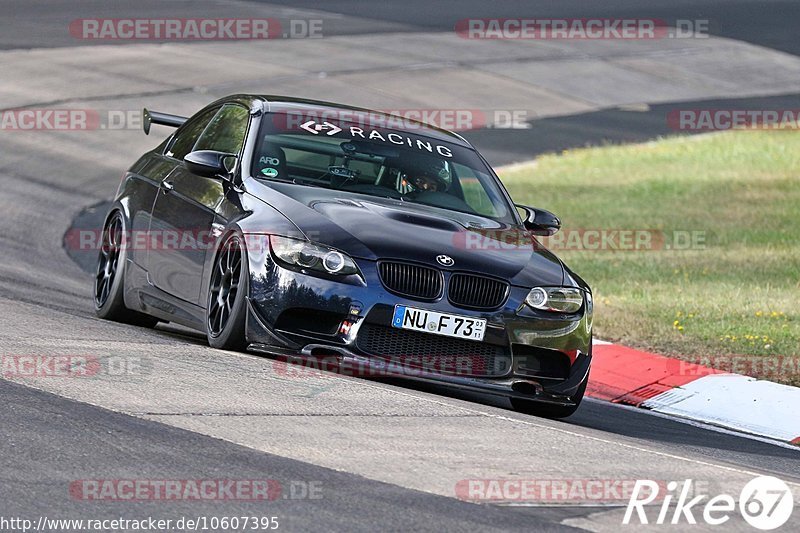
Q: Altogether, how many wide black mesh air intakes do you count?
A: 1